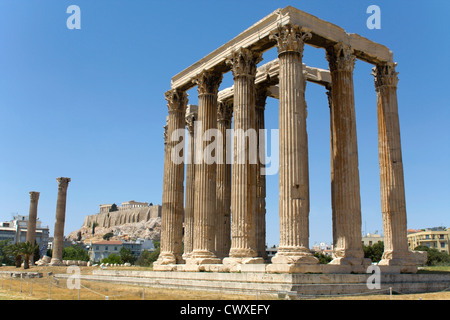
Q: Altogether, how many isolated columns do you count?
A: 2